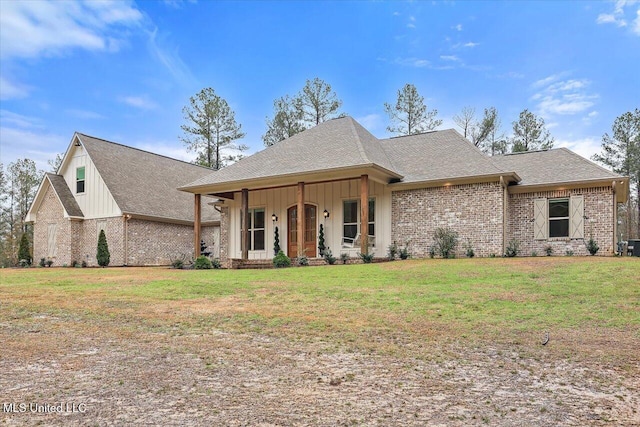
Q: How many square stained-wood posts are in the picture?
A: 4